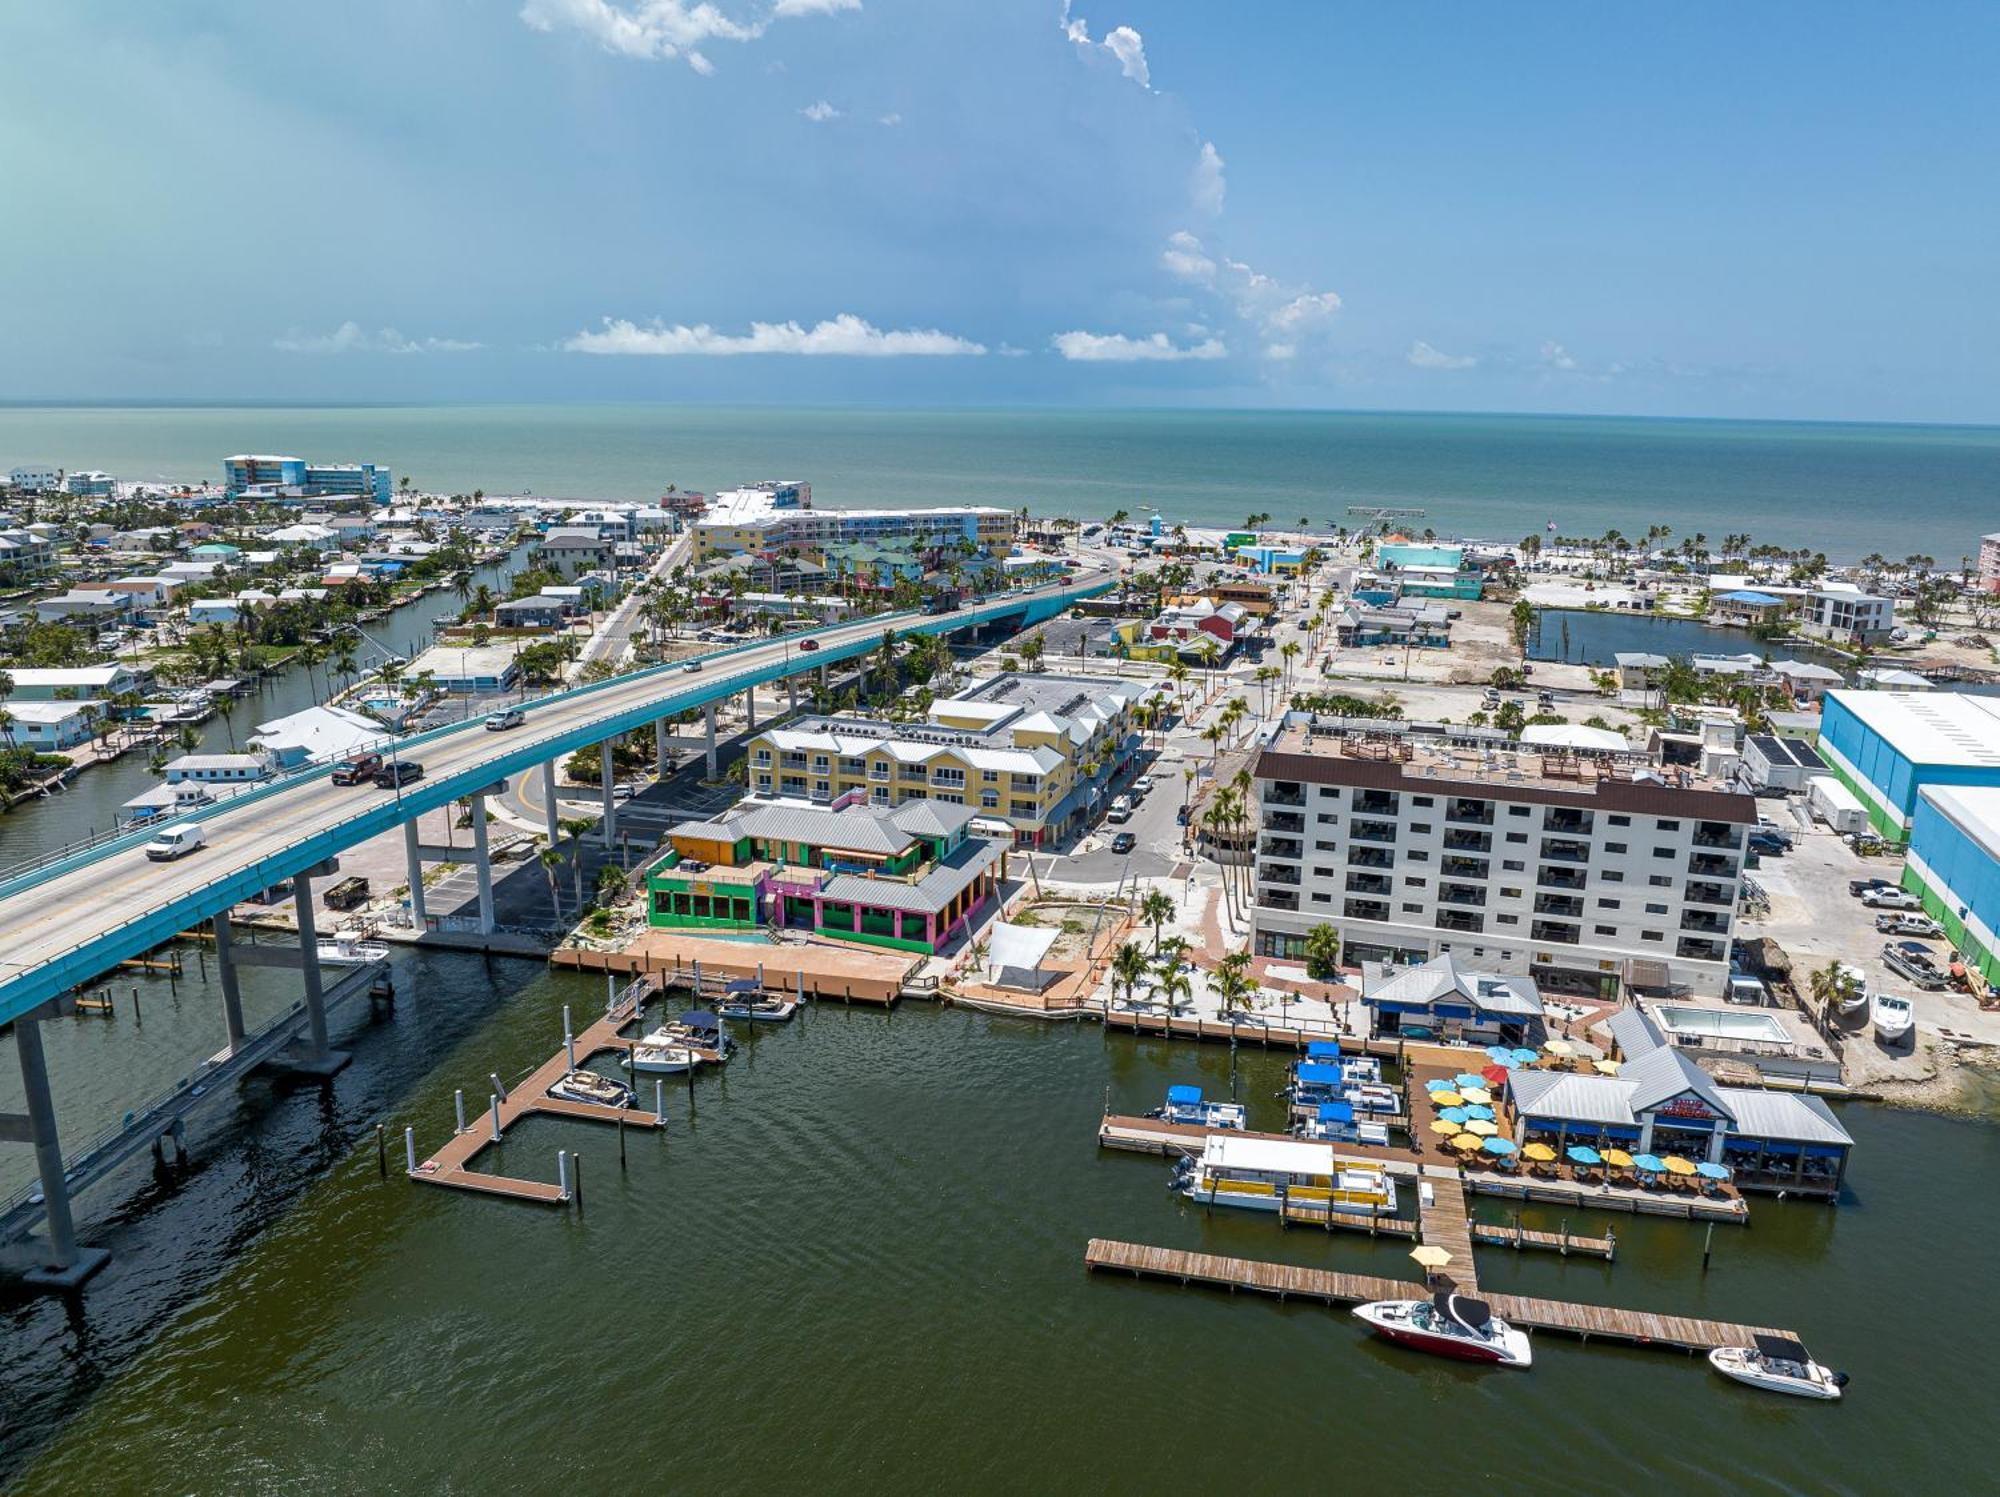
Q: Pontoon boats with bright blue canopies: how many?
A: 4